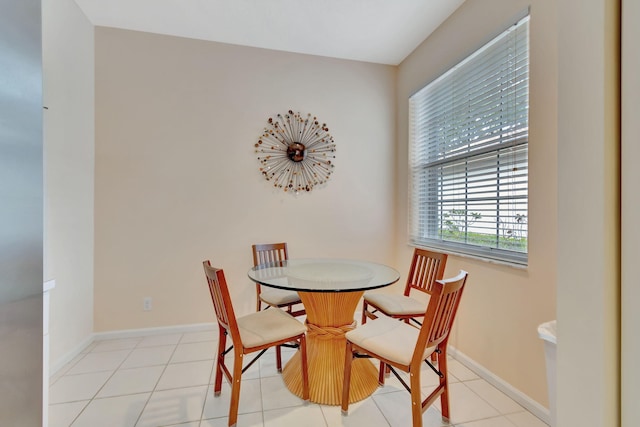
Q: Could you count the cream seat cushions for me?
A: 4